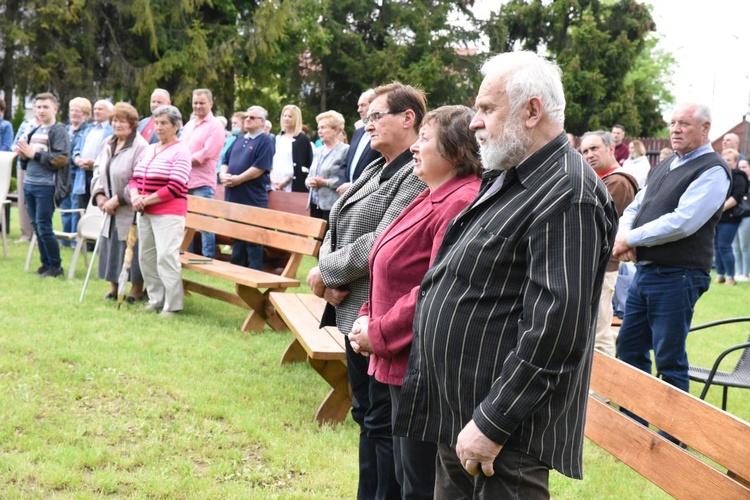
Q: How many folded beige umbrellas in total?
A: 1